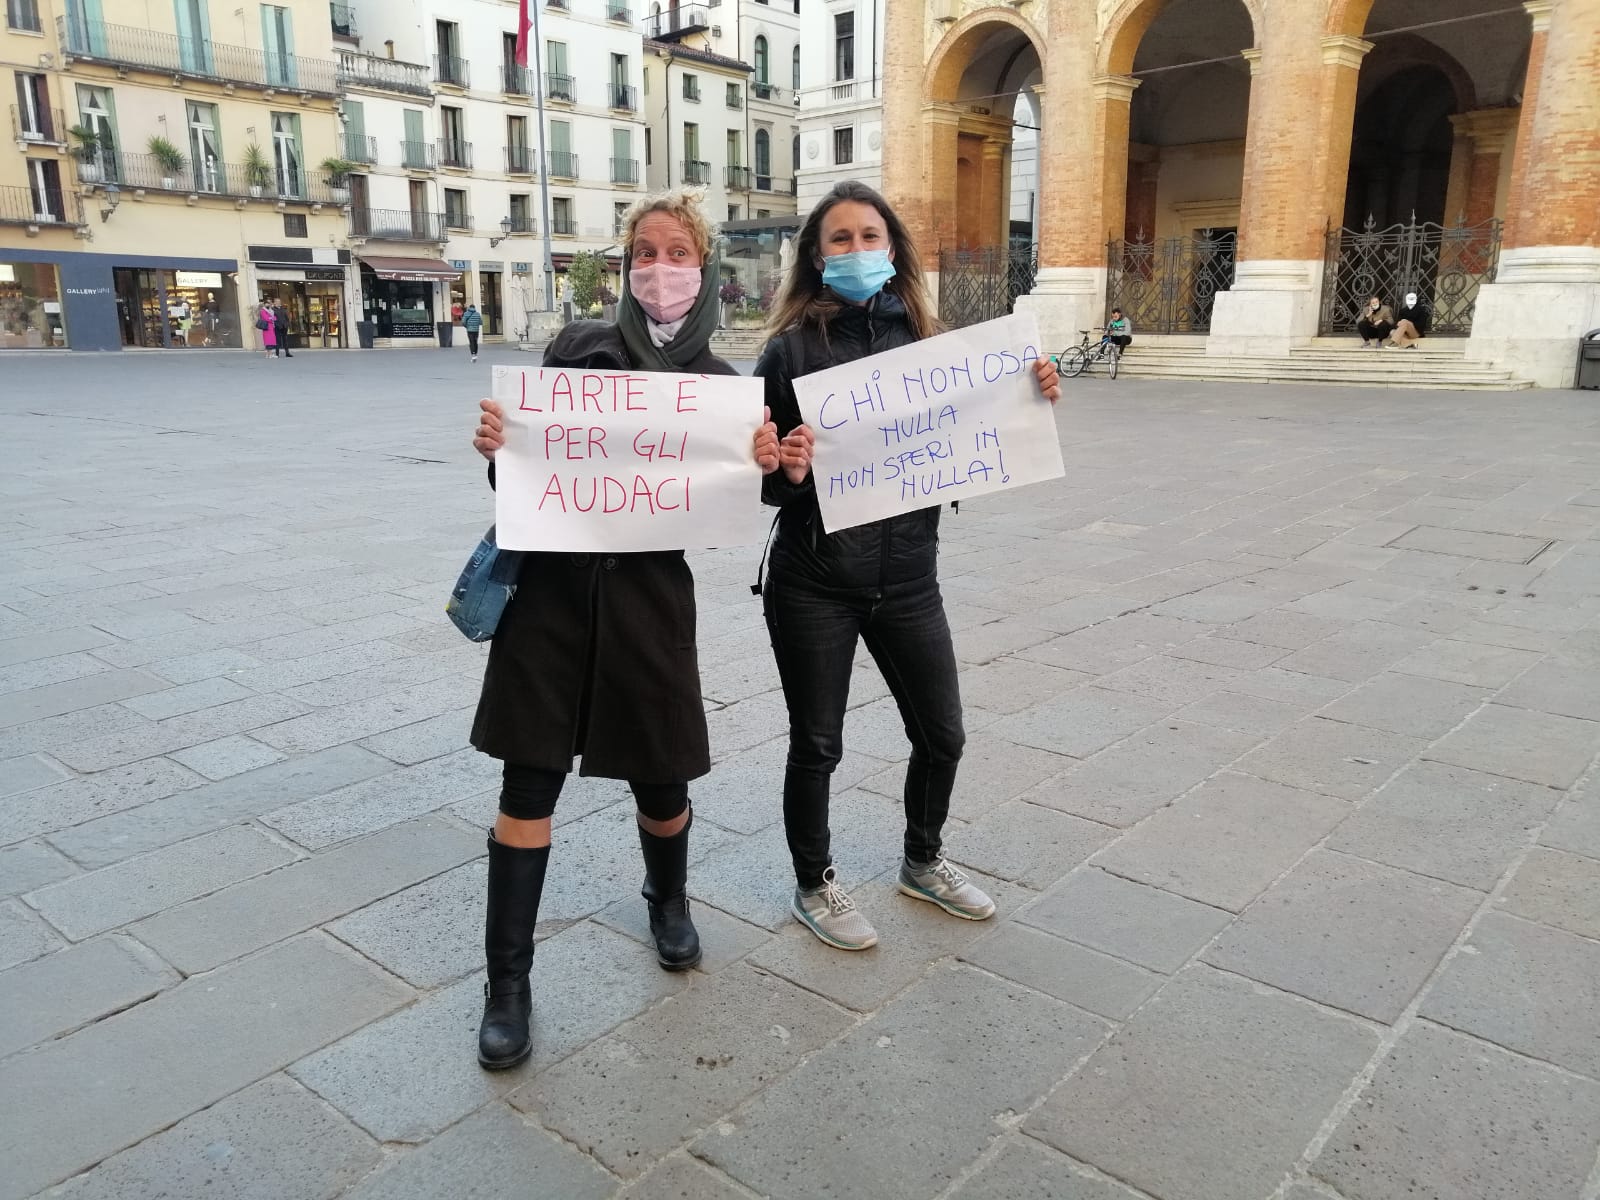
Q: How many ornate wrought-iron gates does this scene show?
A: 3